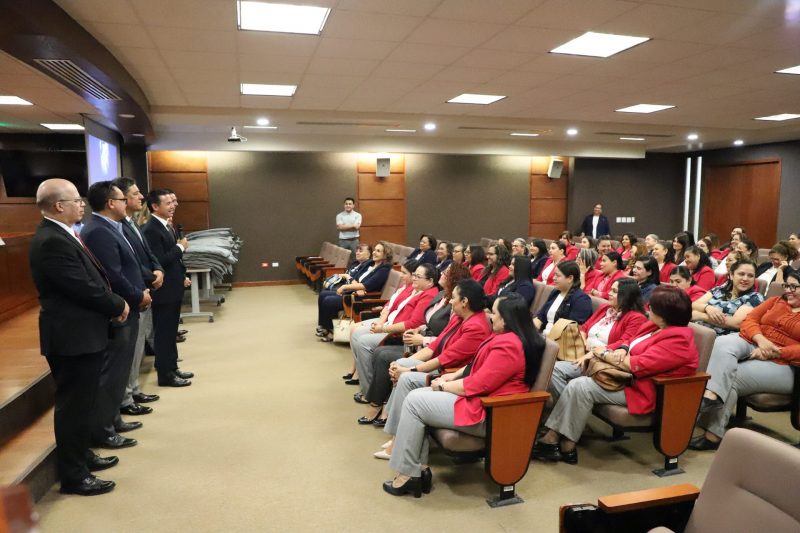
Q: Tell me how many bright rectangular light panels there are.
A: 9